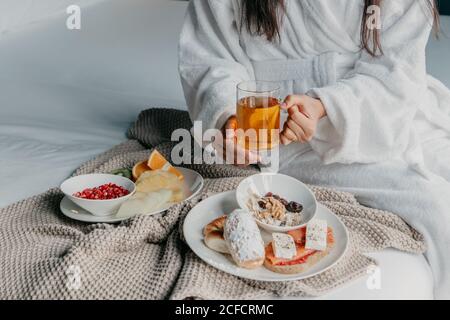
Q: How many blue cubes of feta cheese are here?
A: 0